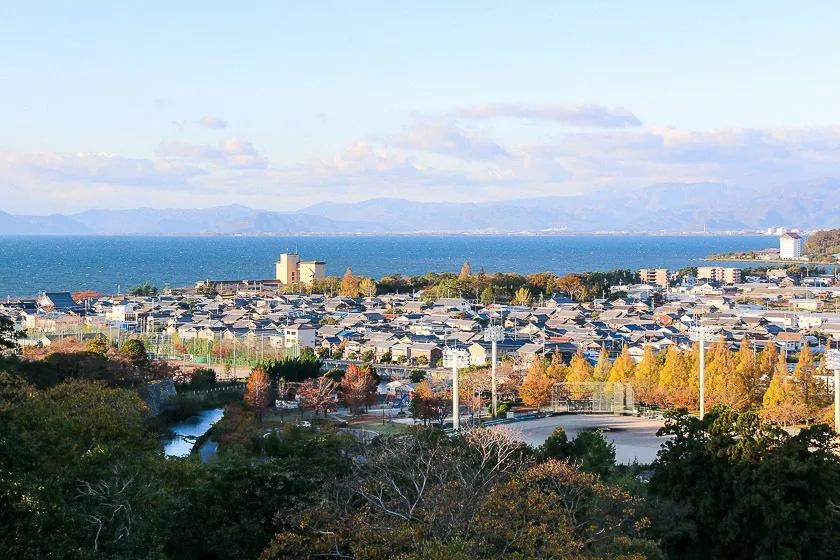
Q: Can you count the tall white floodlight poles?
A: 4